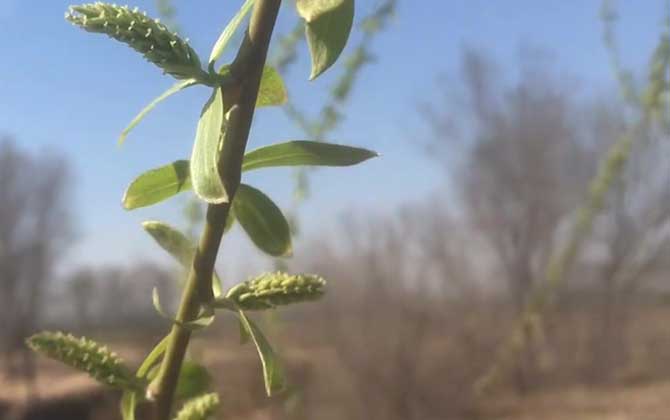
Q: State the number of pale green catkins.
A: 4